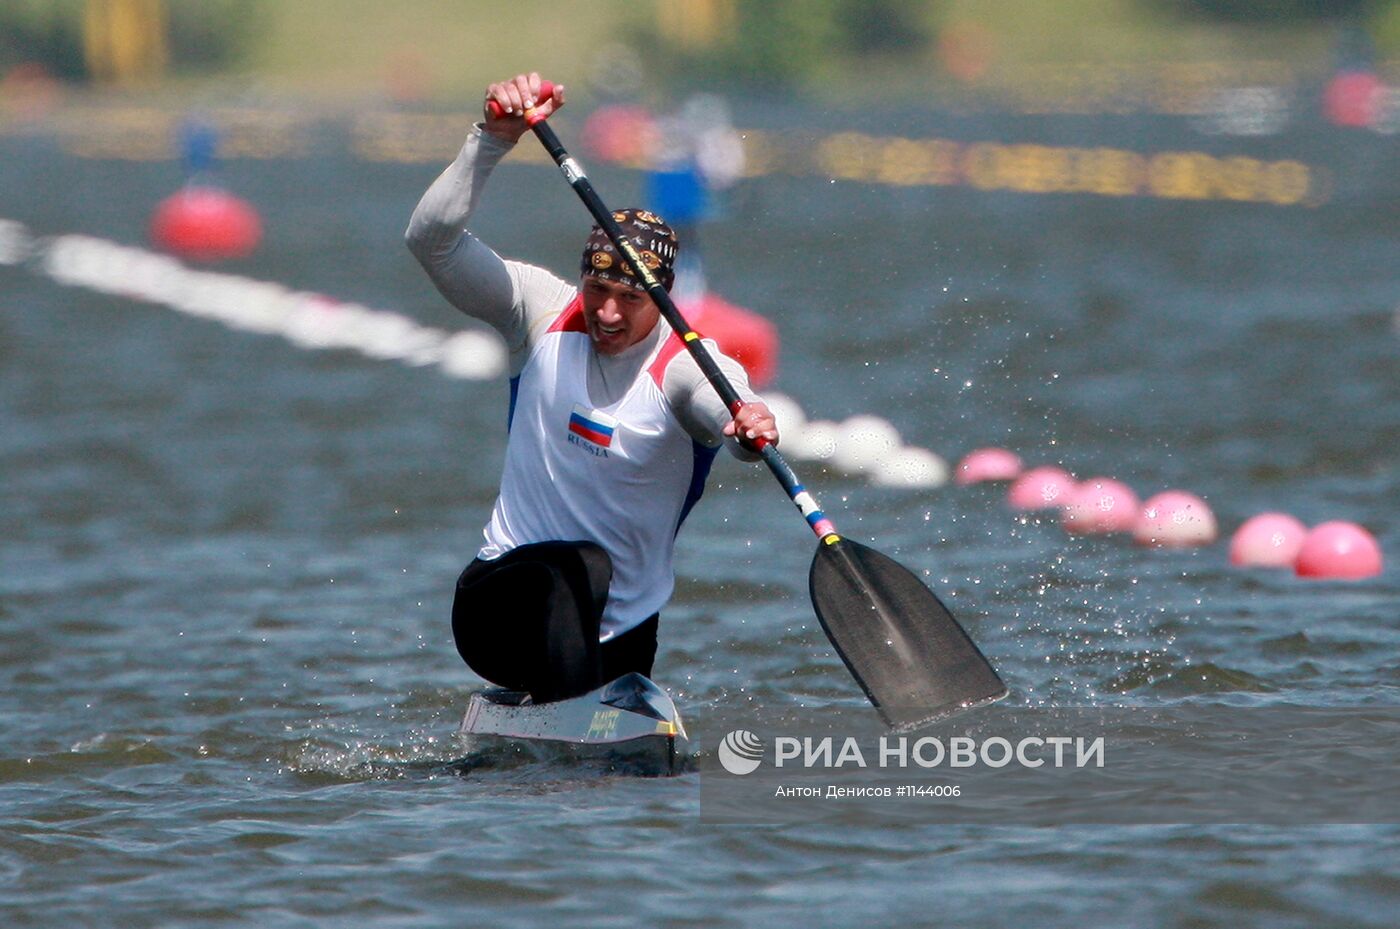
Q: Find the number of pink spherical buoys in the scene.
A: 6